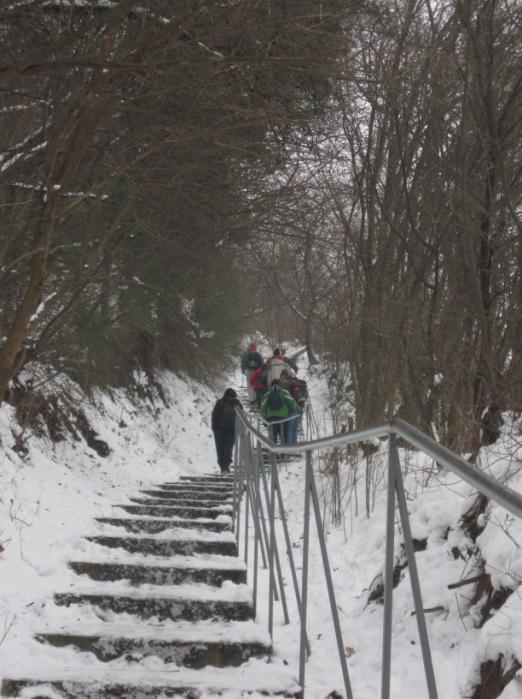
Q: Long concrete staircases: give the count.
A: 1